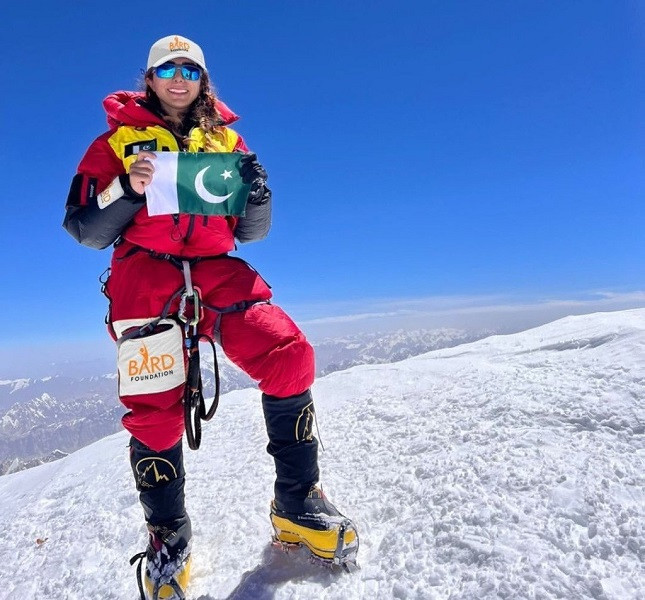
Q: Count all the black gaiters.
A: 2